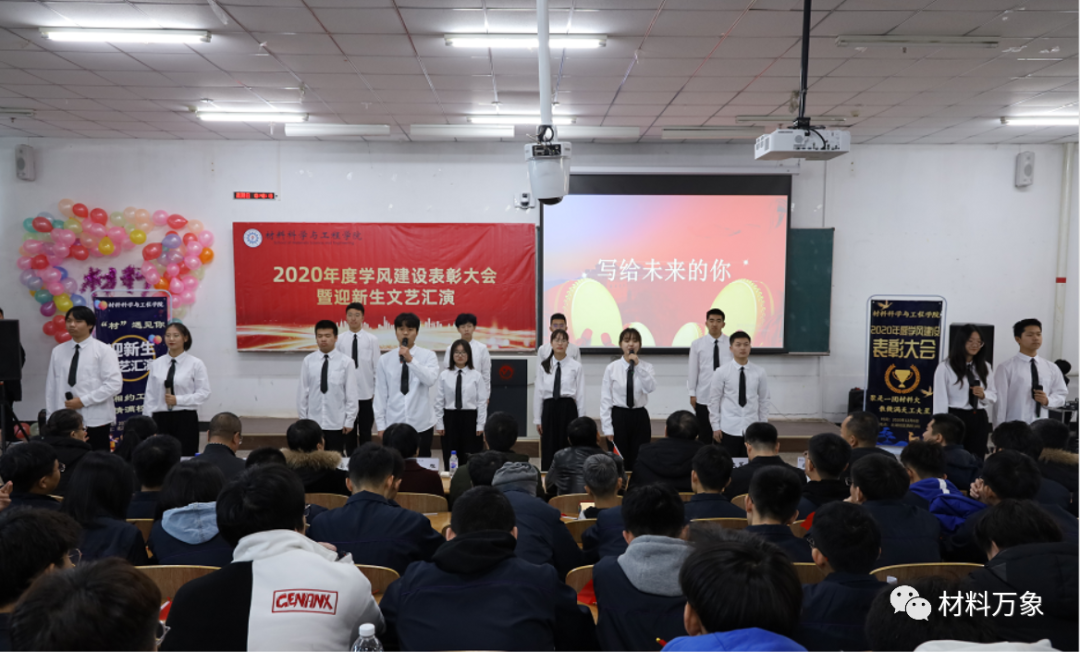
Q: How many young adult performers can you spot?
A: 14